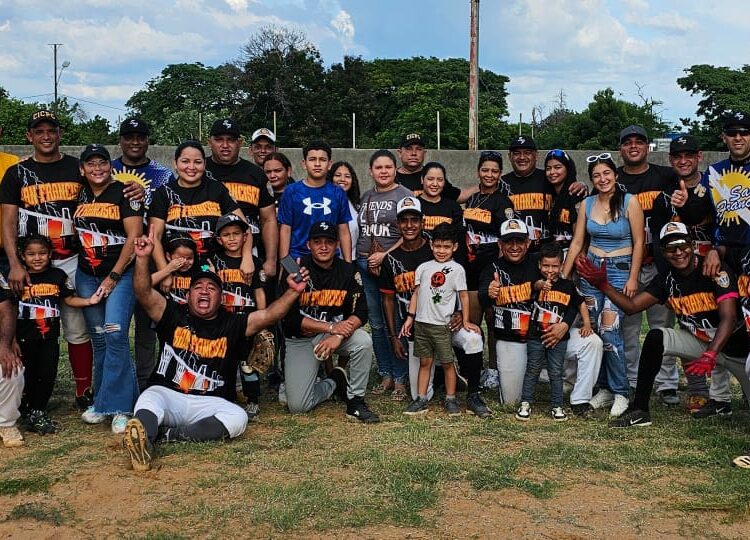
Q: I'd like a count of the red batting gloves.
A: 2